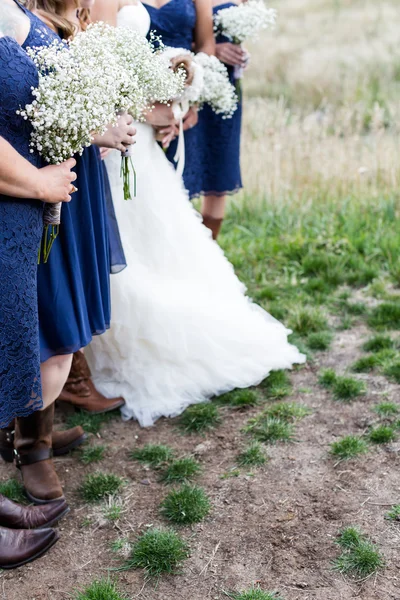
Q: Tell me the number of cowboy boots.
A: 6